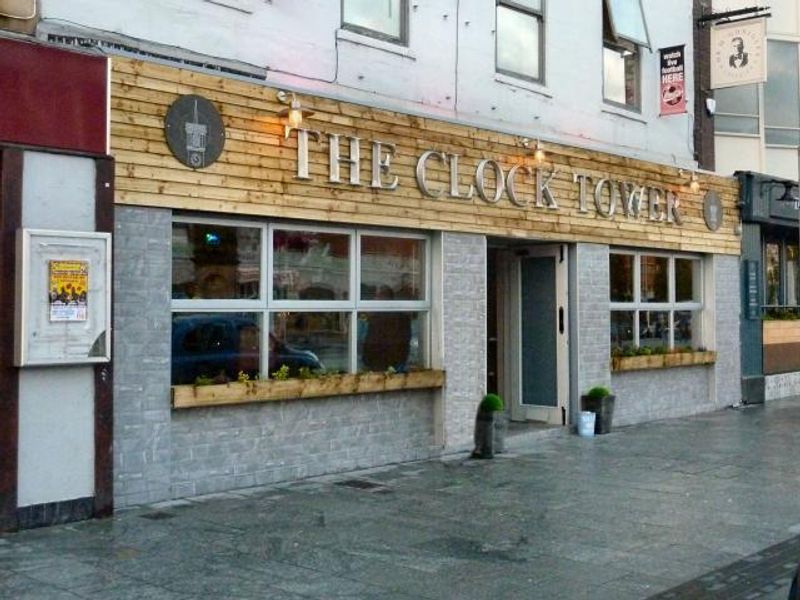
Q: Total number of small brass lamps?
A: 3